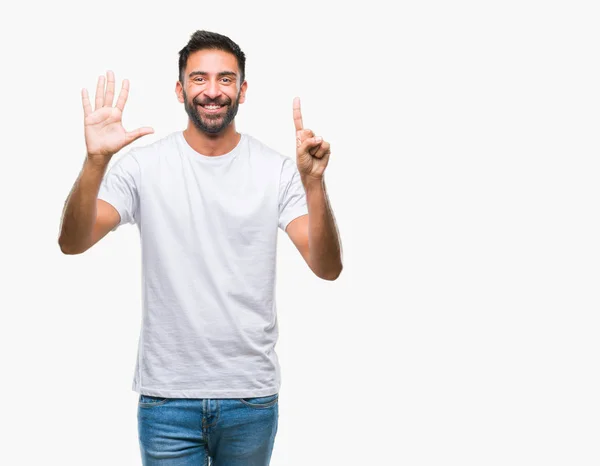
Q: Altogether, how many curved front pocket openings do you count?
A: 2